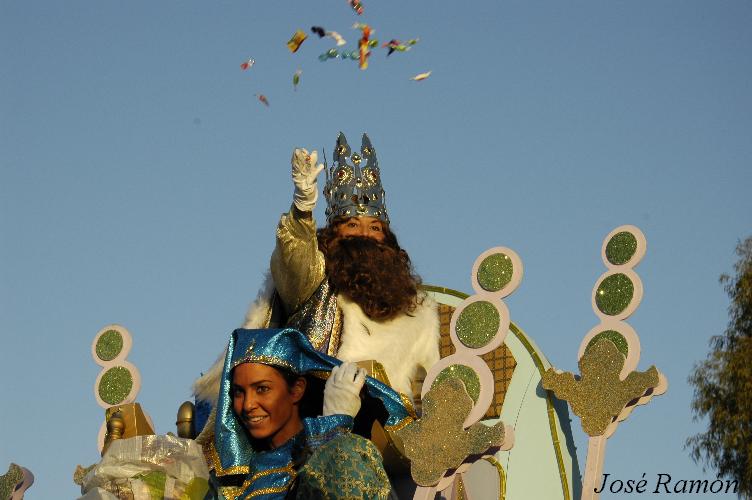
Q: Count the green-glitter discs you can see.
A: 8